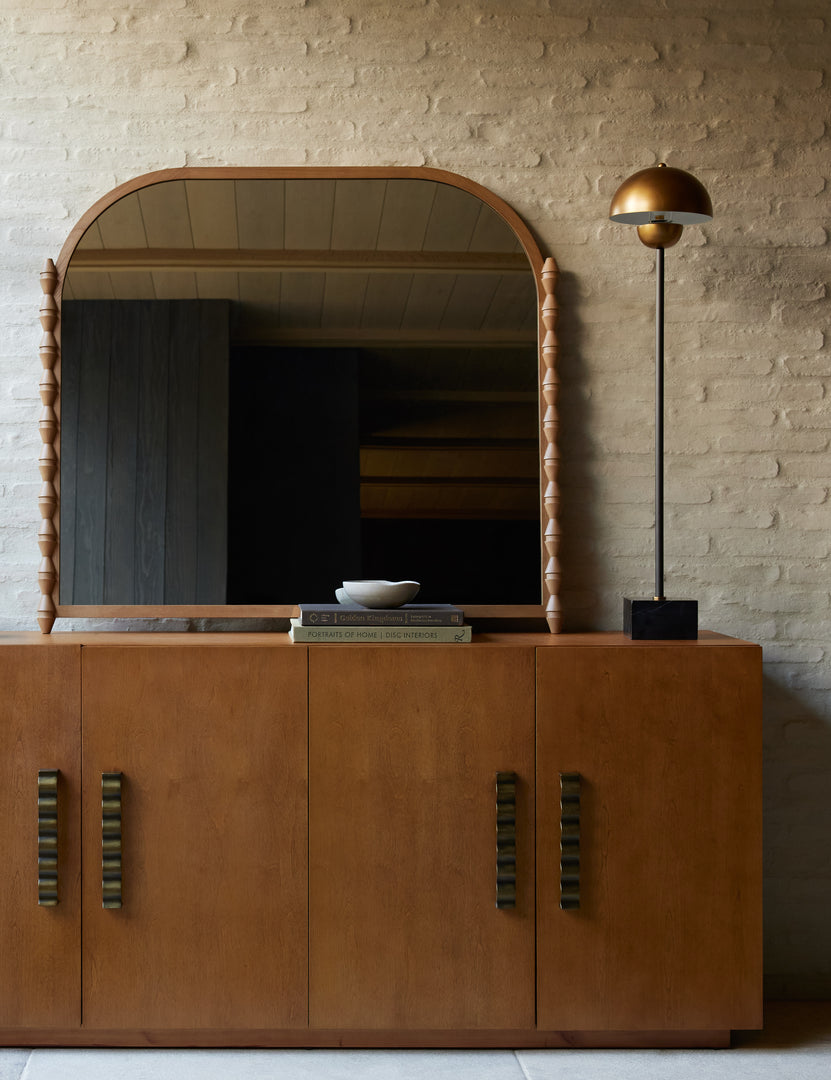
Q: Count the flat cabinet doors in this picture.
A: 4